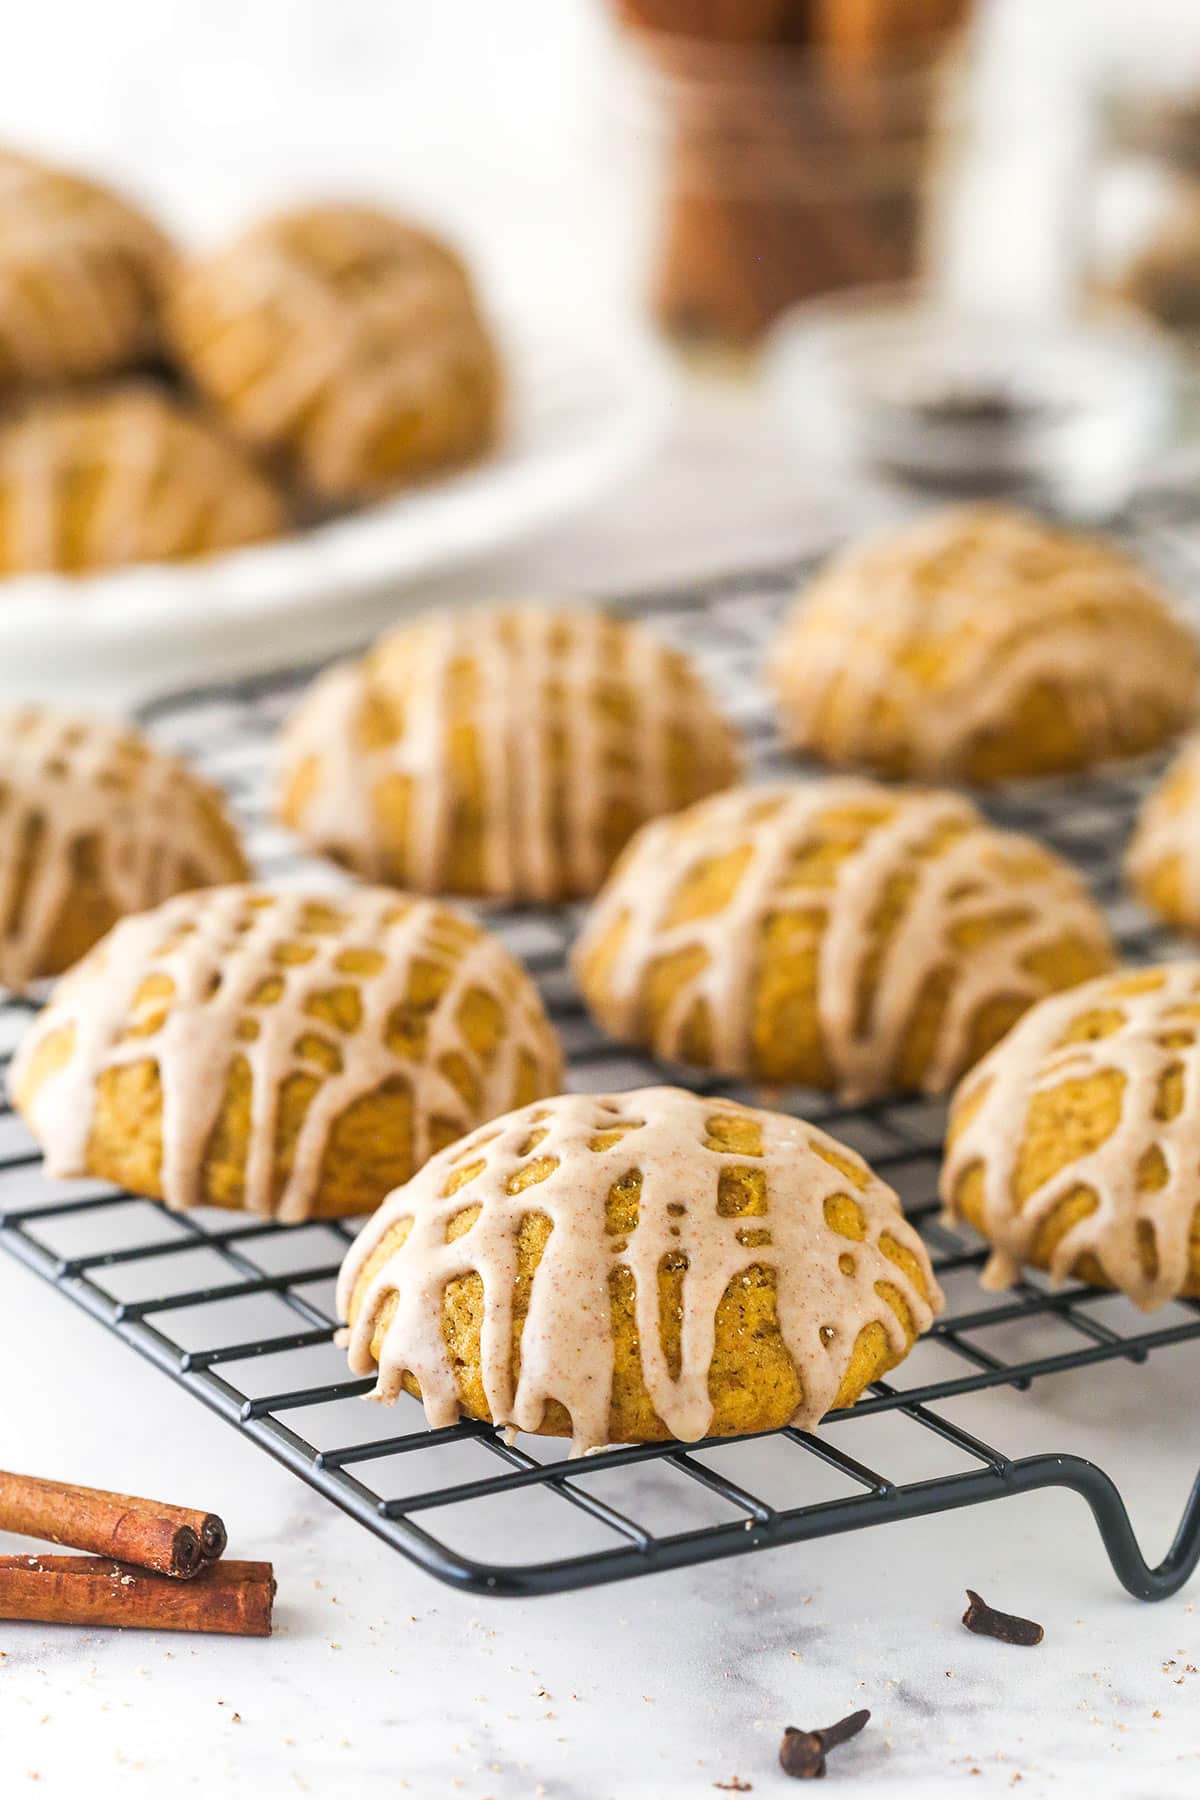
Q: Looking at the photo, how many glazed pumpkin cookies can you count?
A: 11